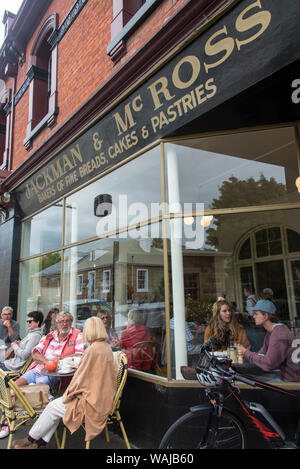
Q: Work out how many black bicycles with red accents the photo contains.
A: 1